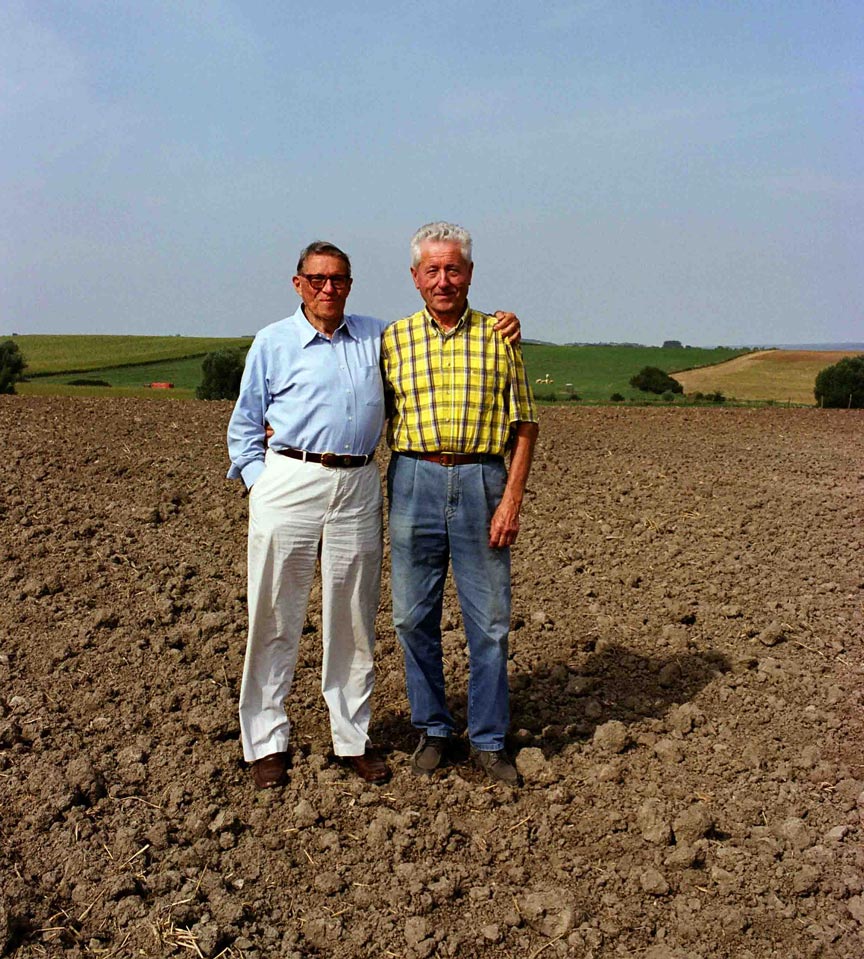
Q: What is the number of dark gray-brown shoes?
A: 2